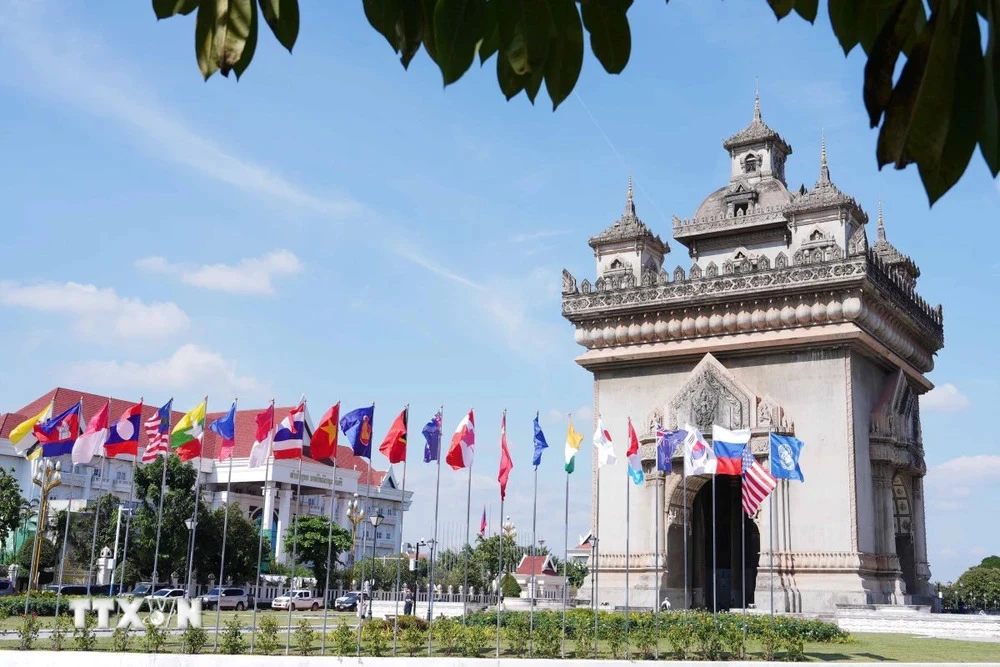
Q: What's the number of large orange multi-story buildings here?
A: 0